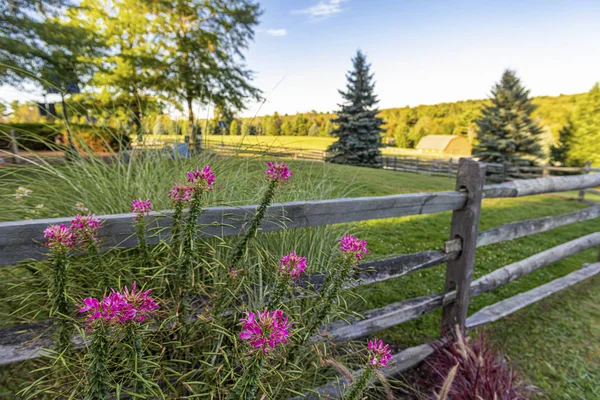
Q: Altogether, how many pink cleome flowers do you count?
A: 12